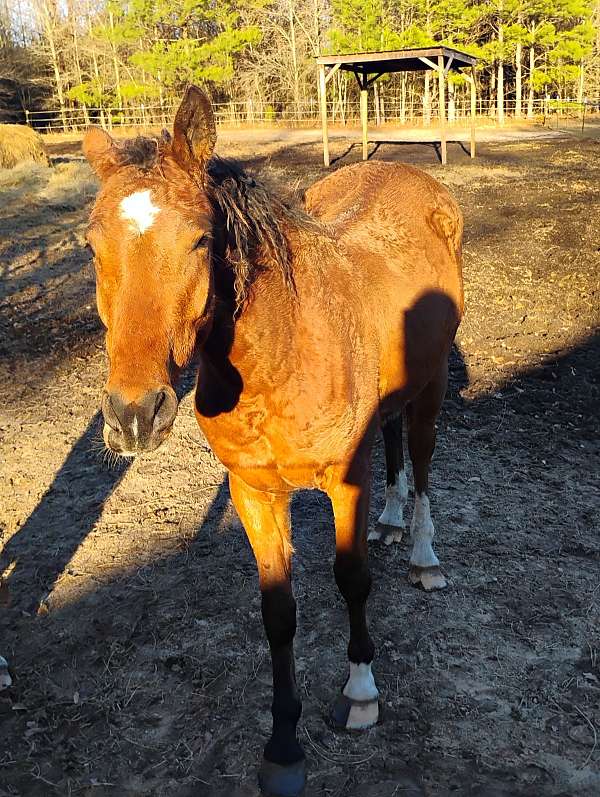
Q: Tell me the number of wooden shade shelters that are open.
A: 1